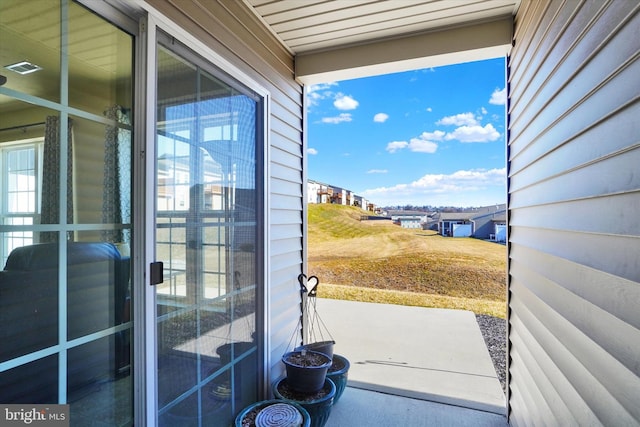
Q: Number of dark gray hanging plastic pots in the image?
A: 2